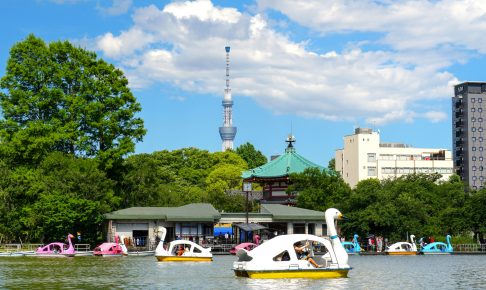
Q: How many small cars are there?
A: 0